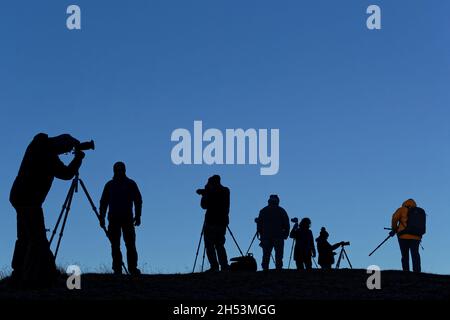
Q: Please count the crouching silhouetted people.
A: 1